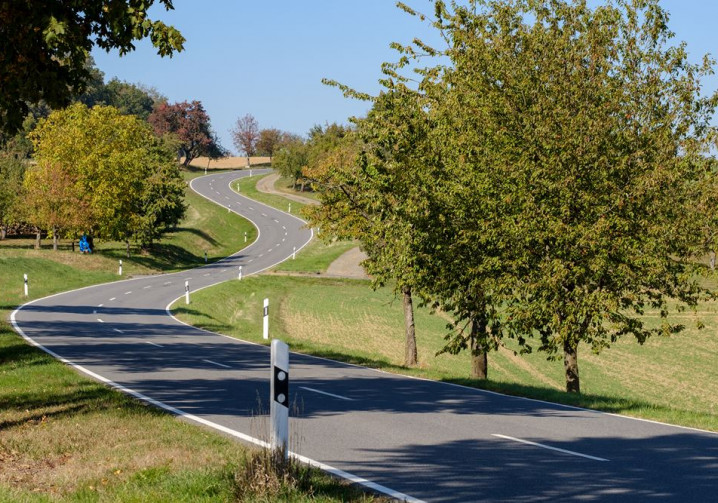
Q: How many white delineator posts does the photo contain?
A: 15